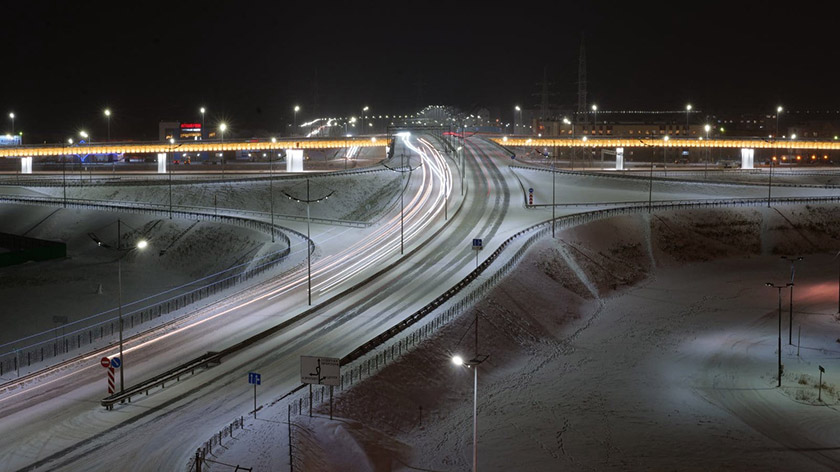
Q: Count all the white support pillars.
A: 5